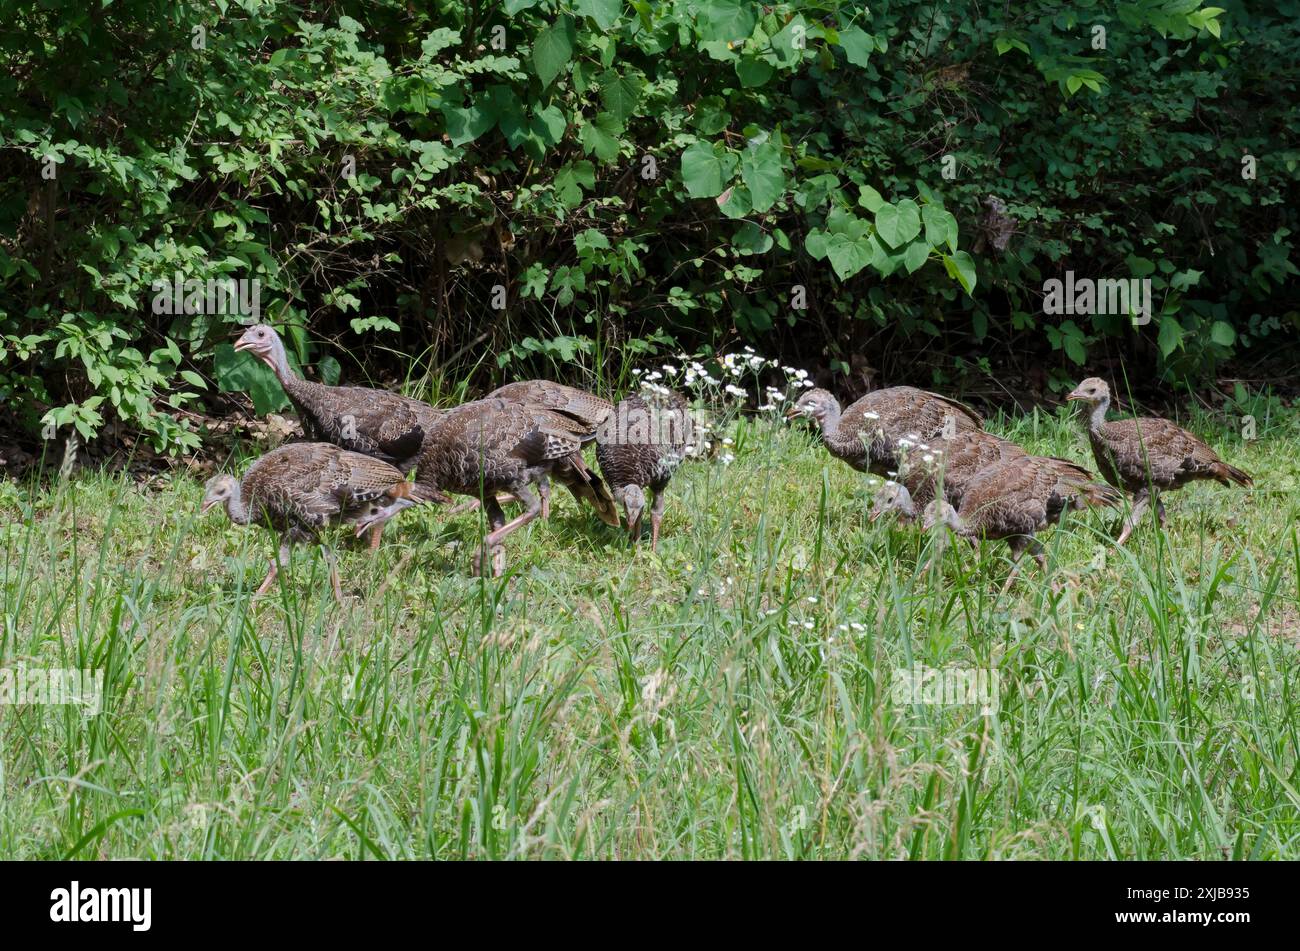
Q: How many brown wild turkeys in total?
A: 9